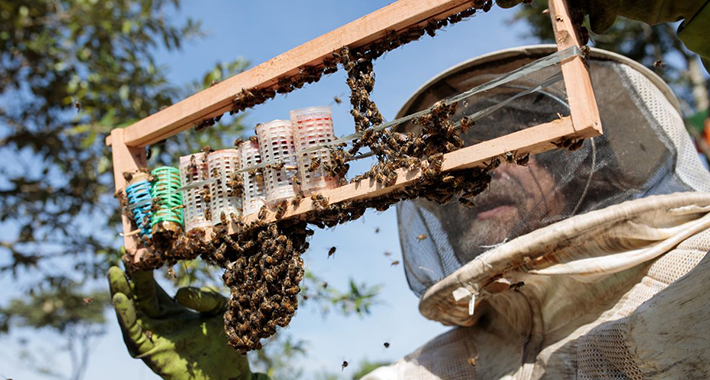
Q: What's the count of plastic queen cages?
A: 7